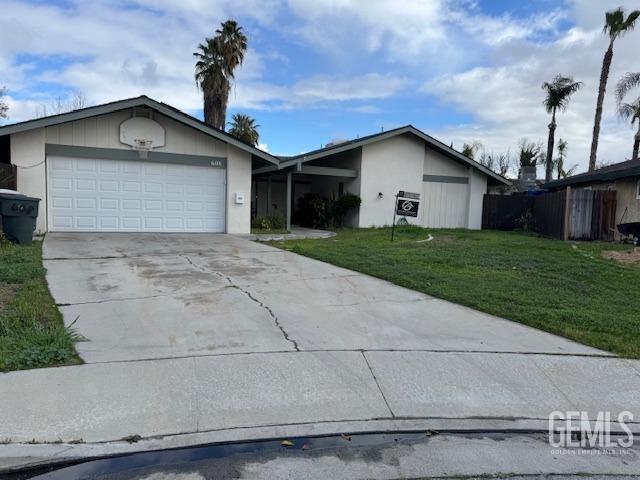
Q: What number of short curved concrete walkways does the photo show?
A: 1